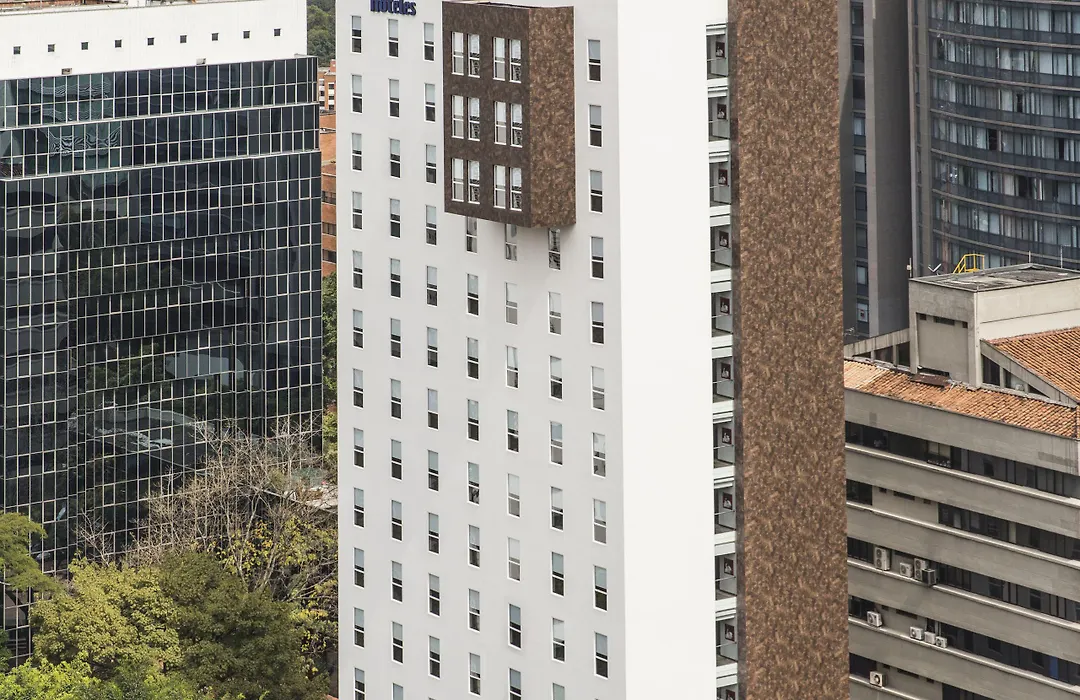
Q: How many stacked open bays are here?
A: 11